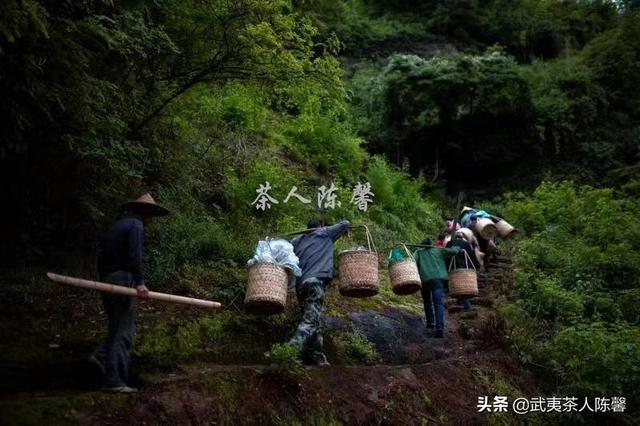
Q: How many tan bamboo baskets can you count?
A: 6